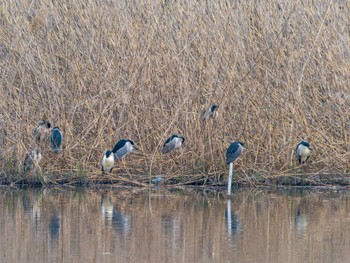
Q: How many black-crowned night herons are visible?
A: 9